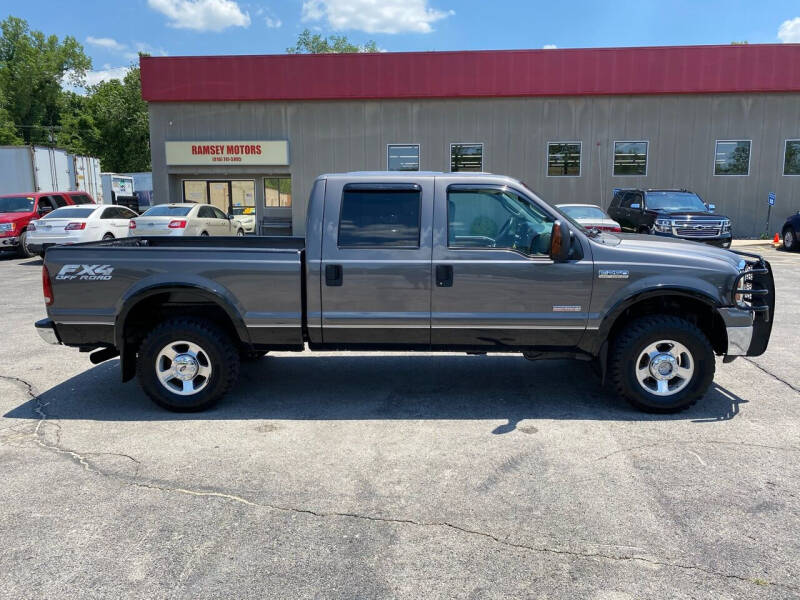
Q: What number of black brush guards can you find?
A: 1